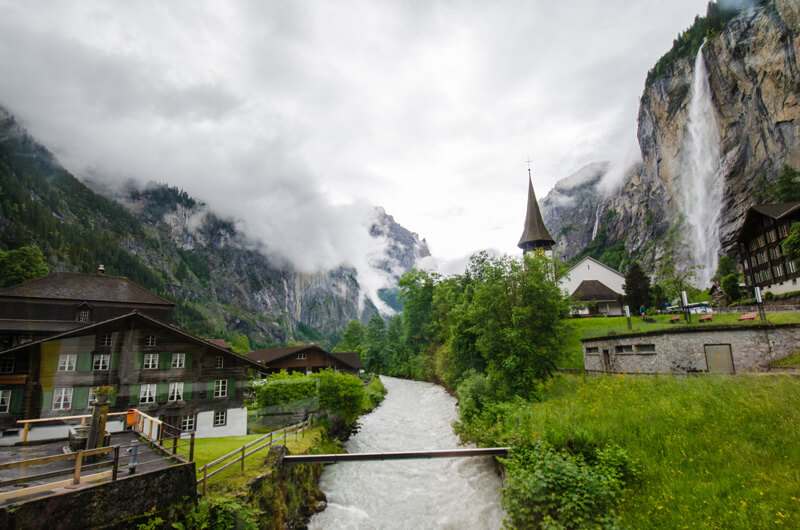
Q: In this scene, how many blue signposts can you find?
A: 1